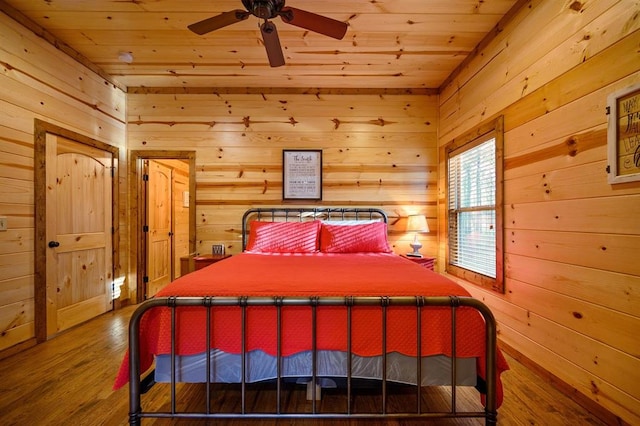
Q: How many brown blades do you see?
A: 3